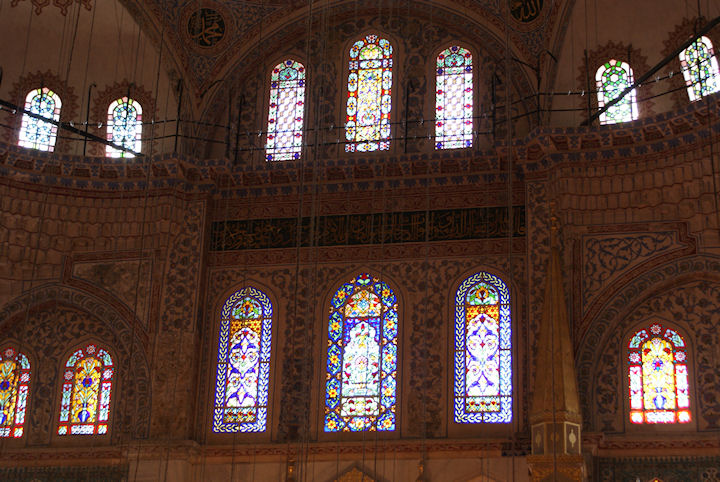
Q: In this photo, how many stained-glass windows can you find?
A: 13